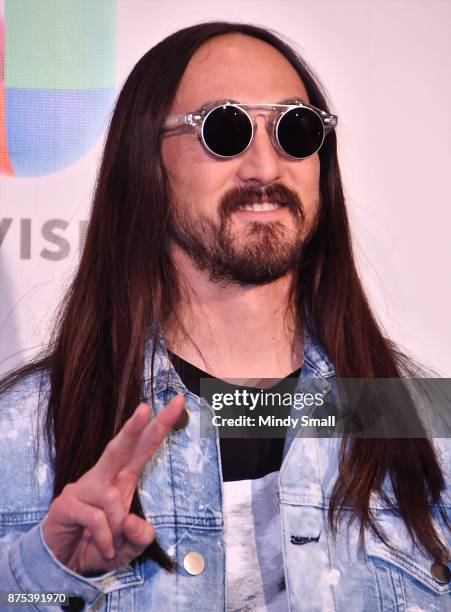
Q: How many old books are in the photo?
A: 0